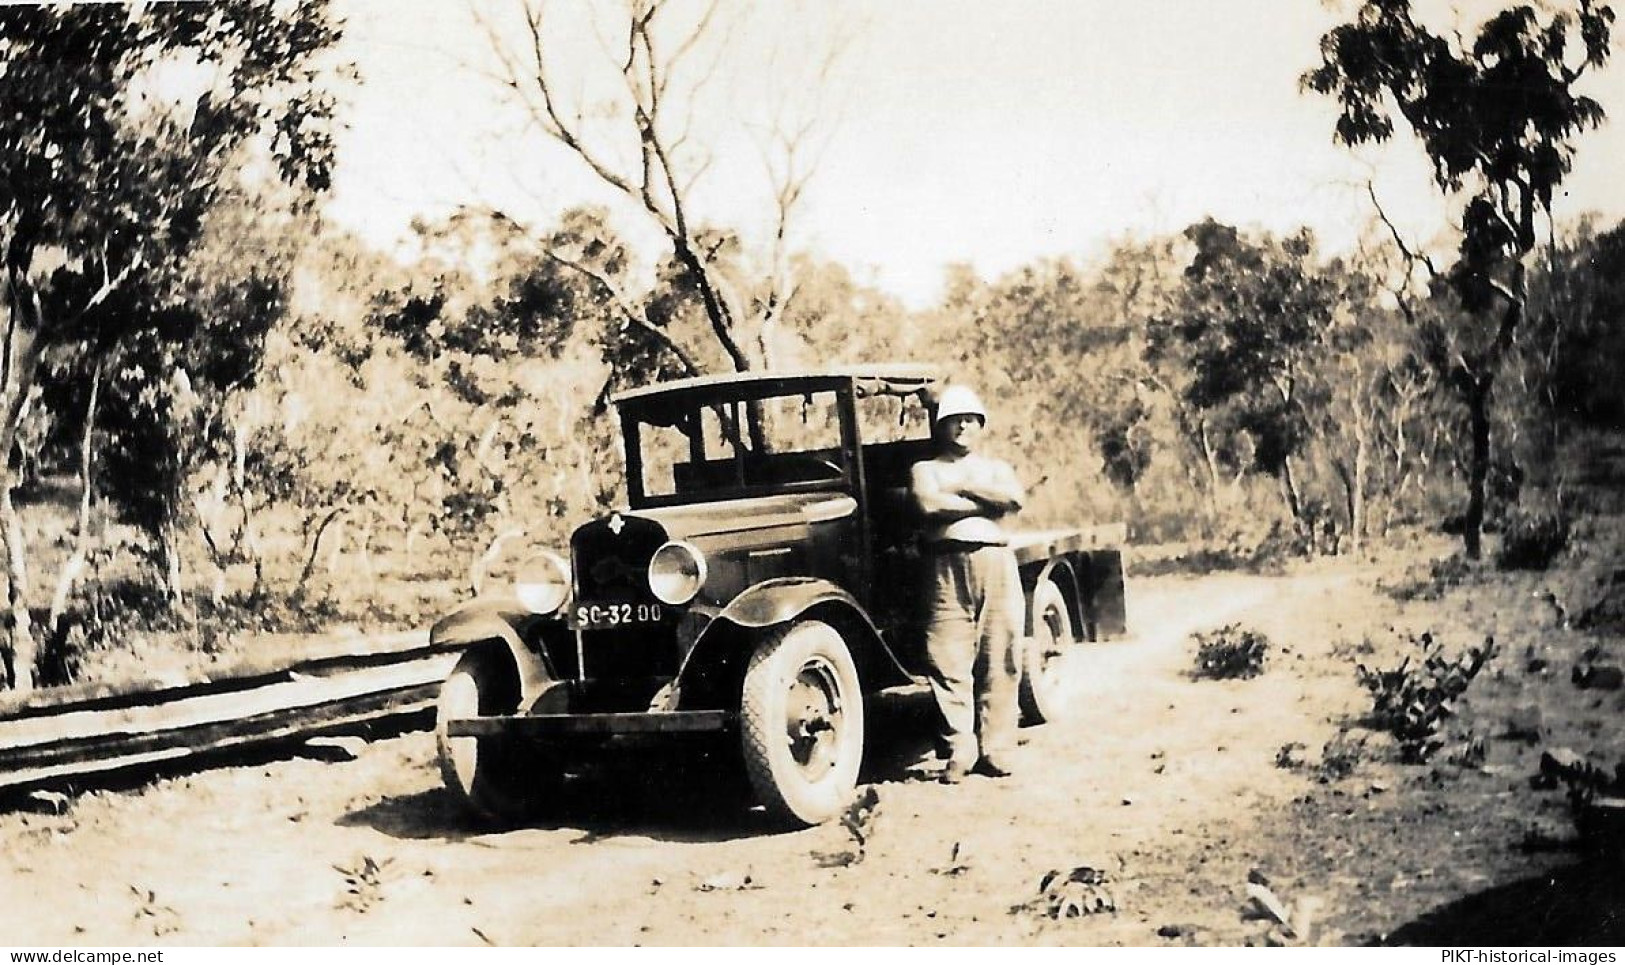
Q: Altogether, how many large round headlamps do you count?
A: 2